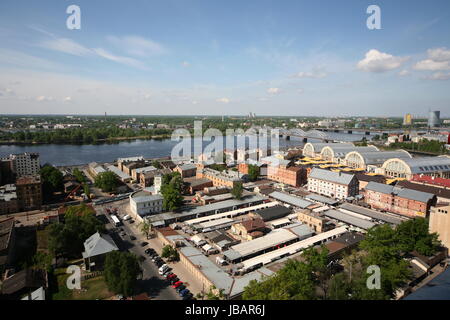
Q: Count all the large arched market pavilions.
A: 4